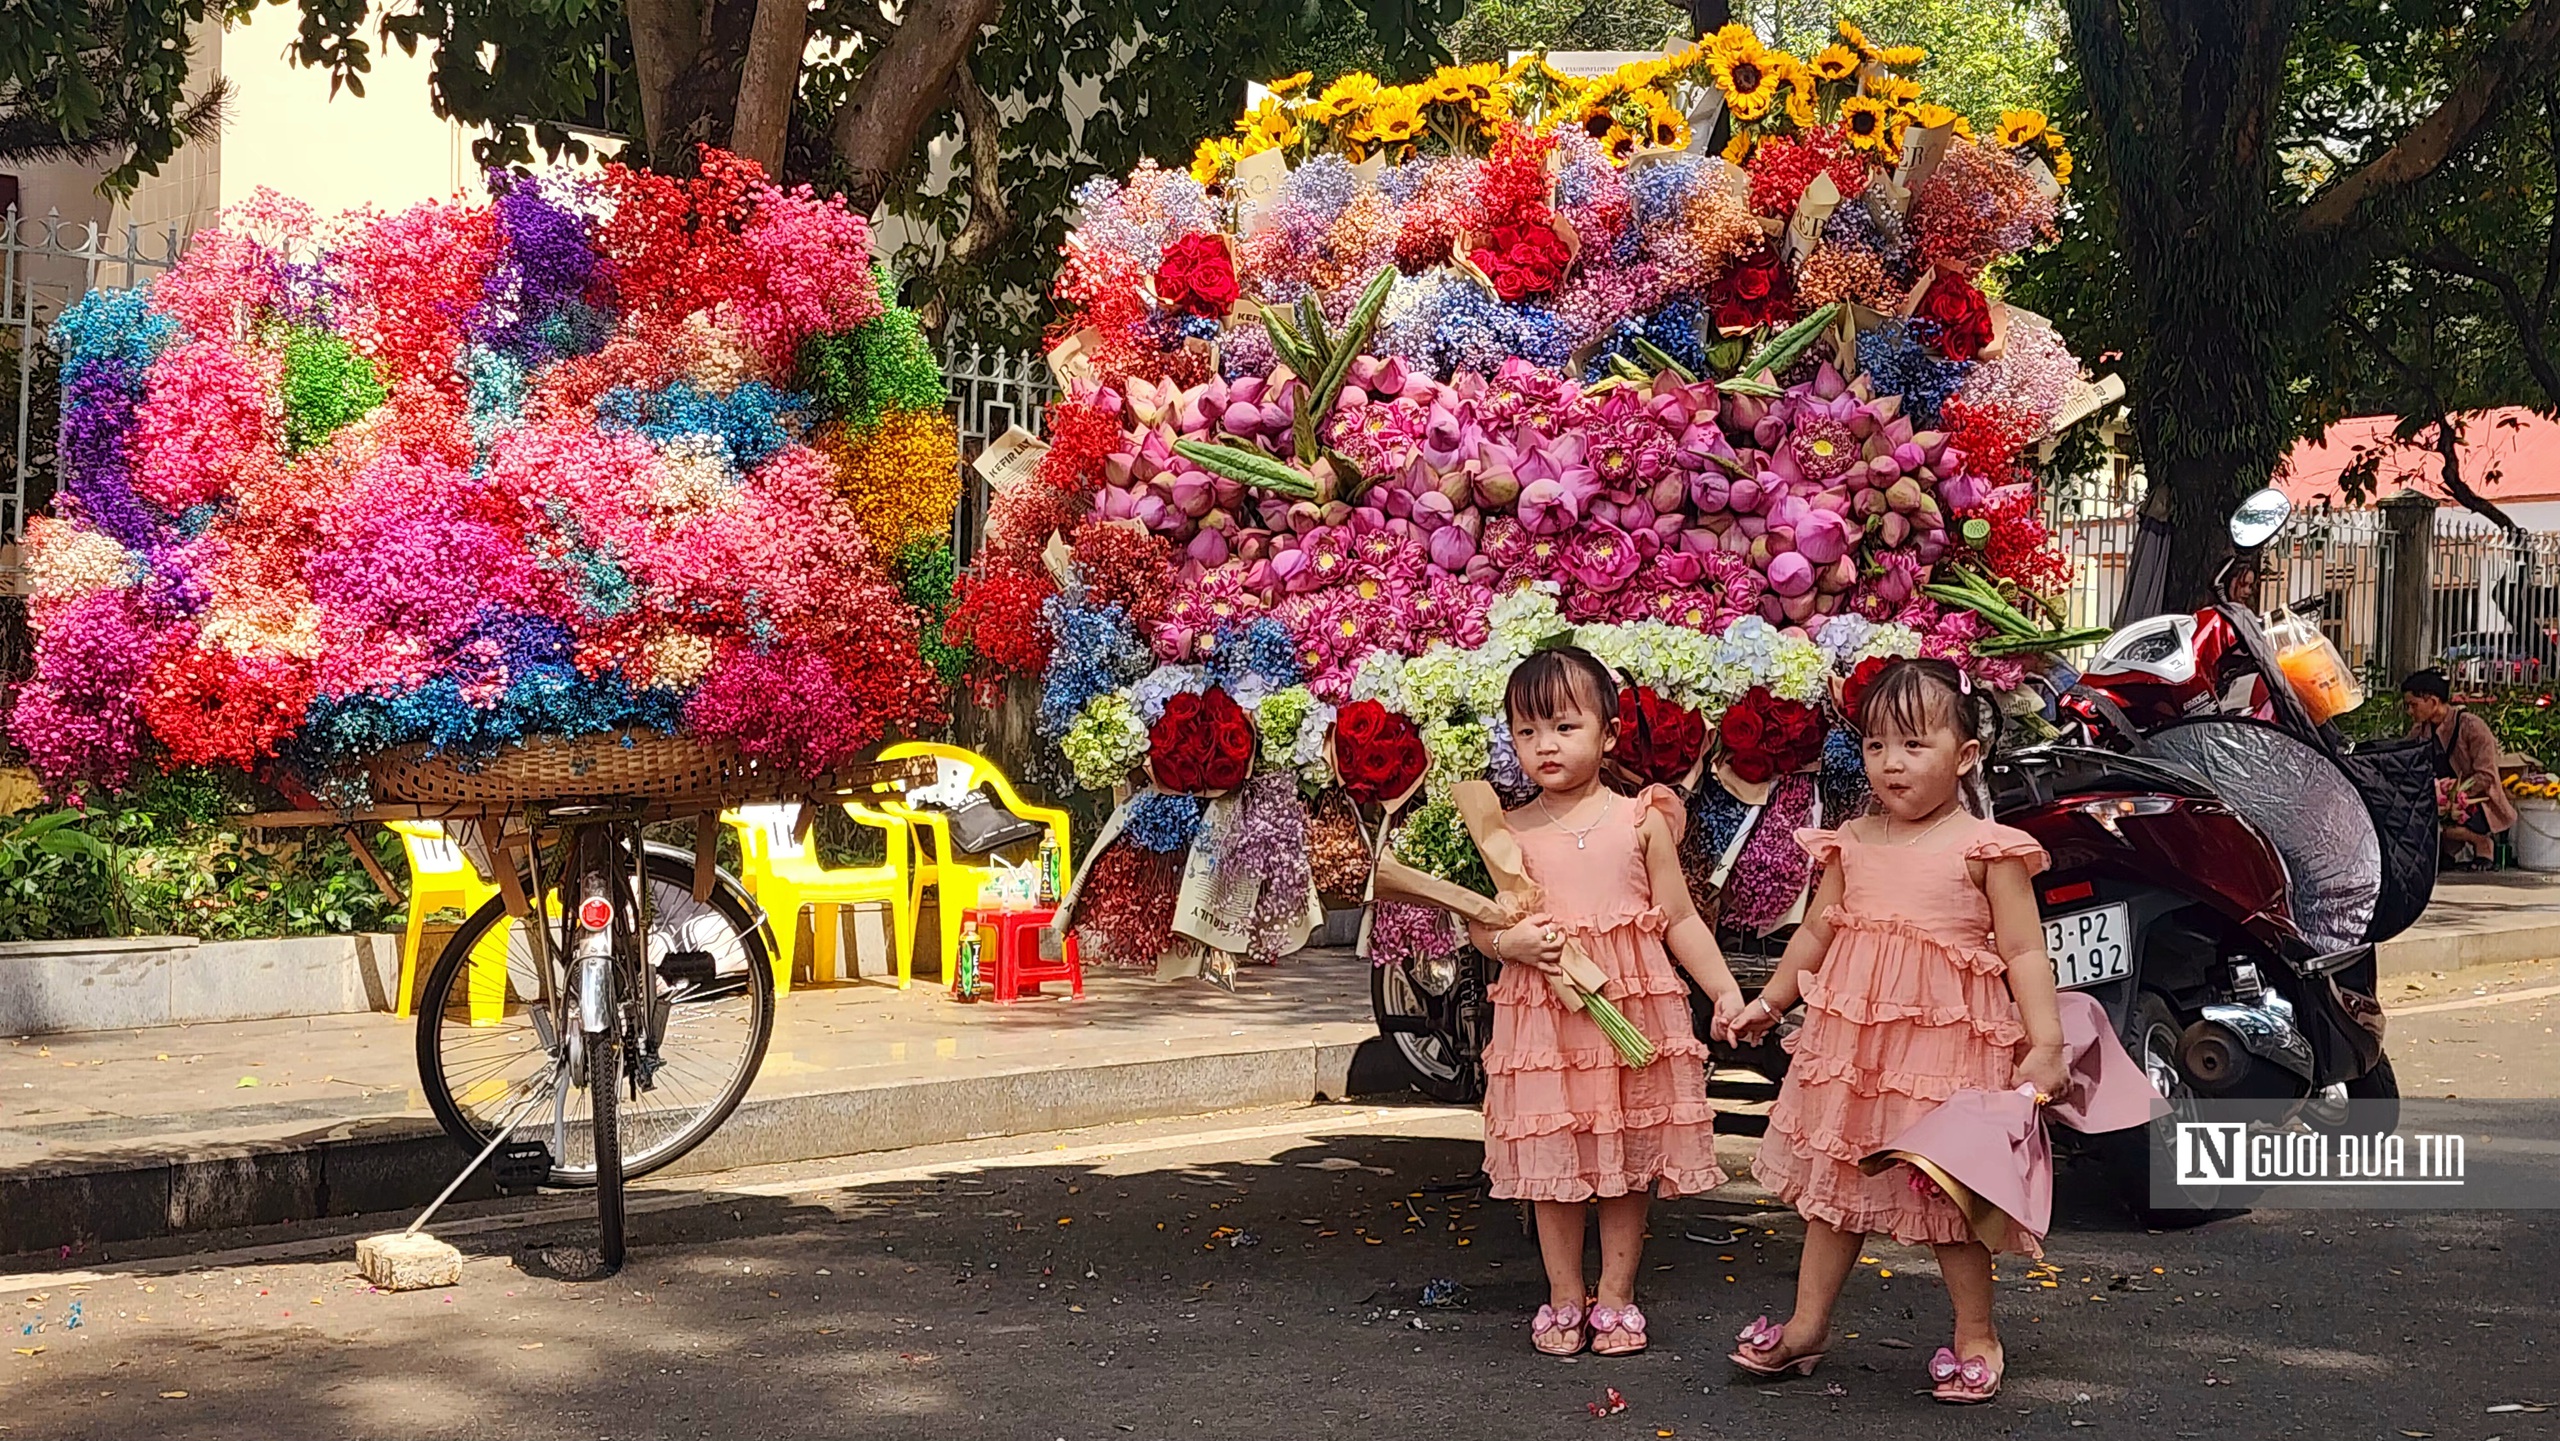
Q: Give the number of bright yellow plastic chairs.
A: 3